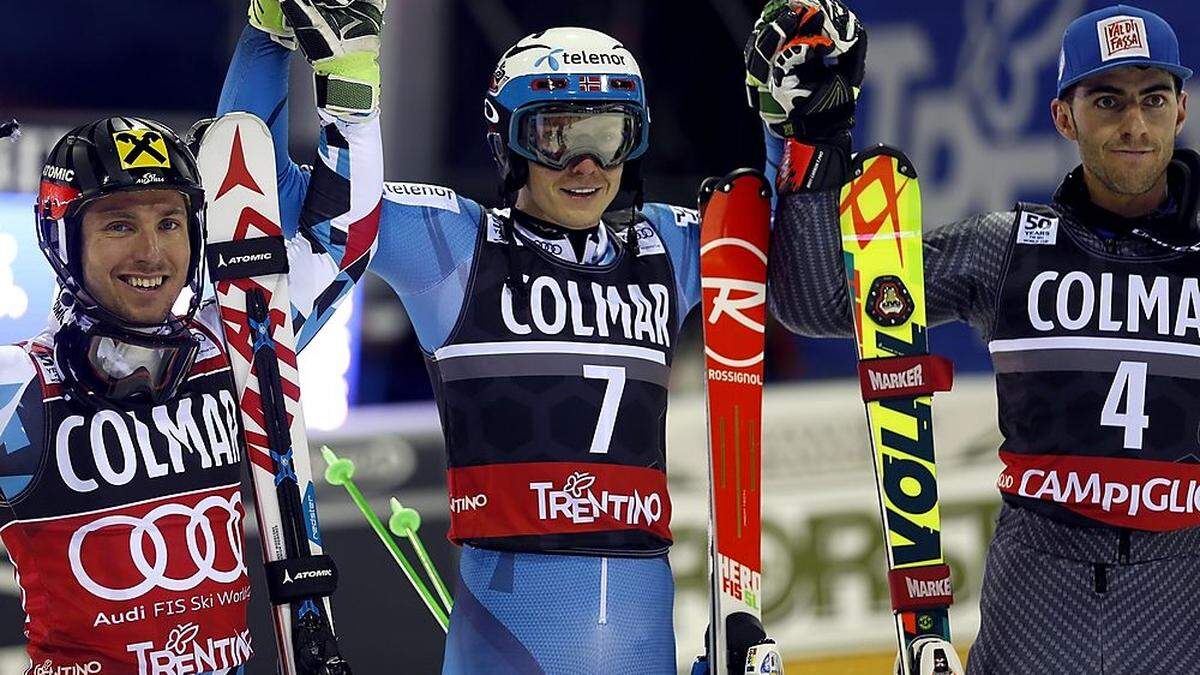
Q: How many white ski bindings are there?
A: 2